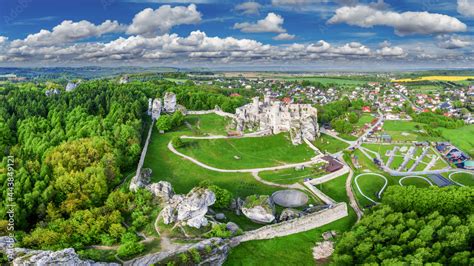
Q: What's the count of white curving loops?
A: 3